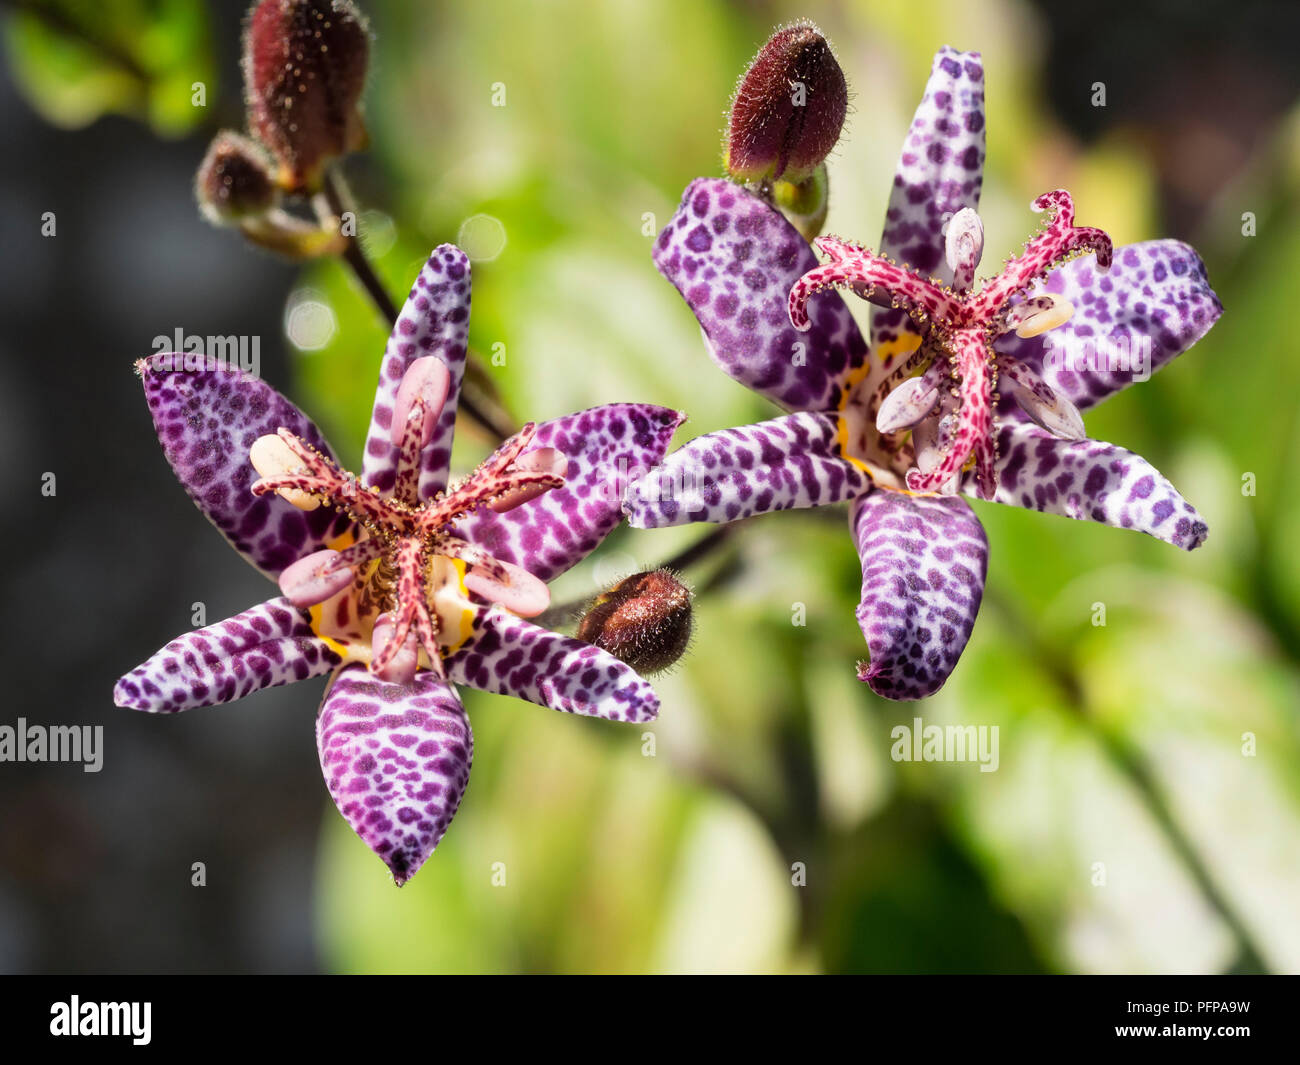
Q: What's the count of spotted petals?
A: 12